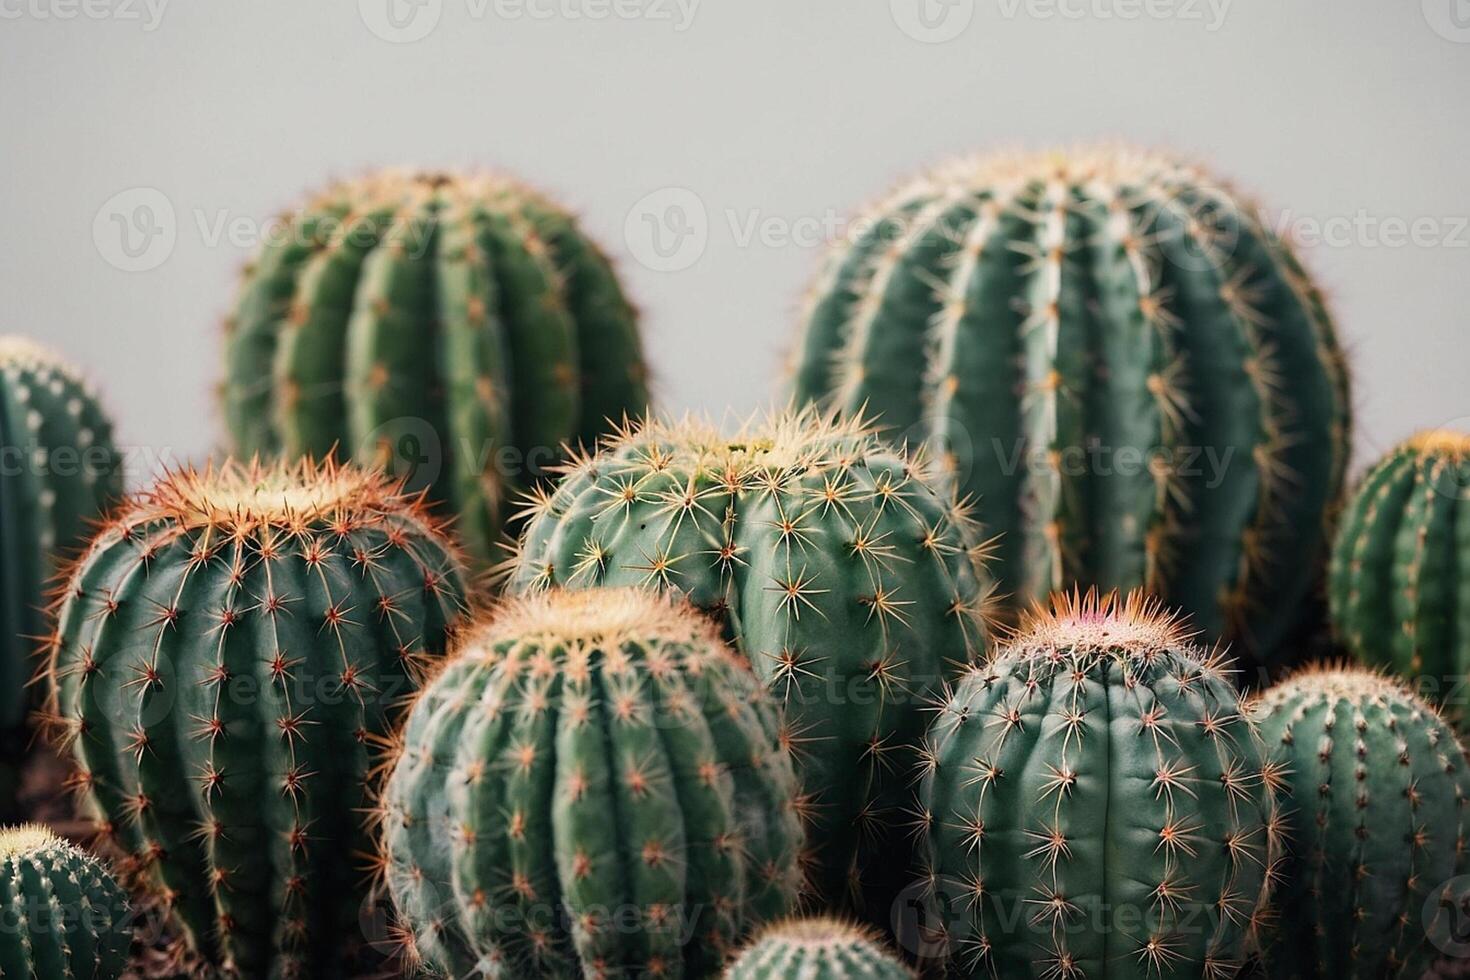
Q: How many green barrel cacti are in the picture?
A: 11